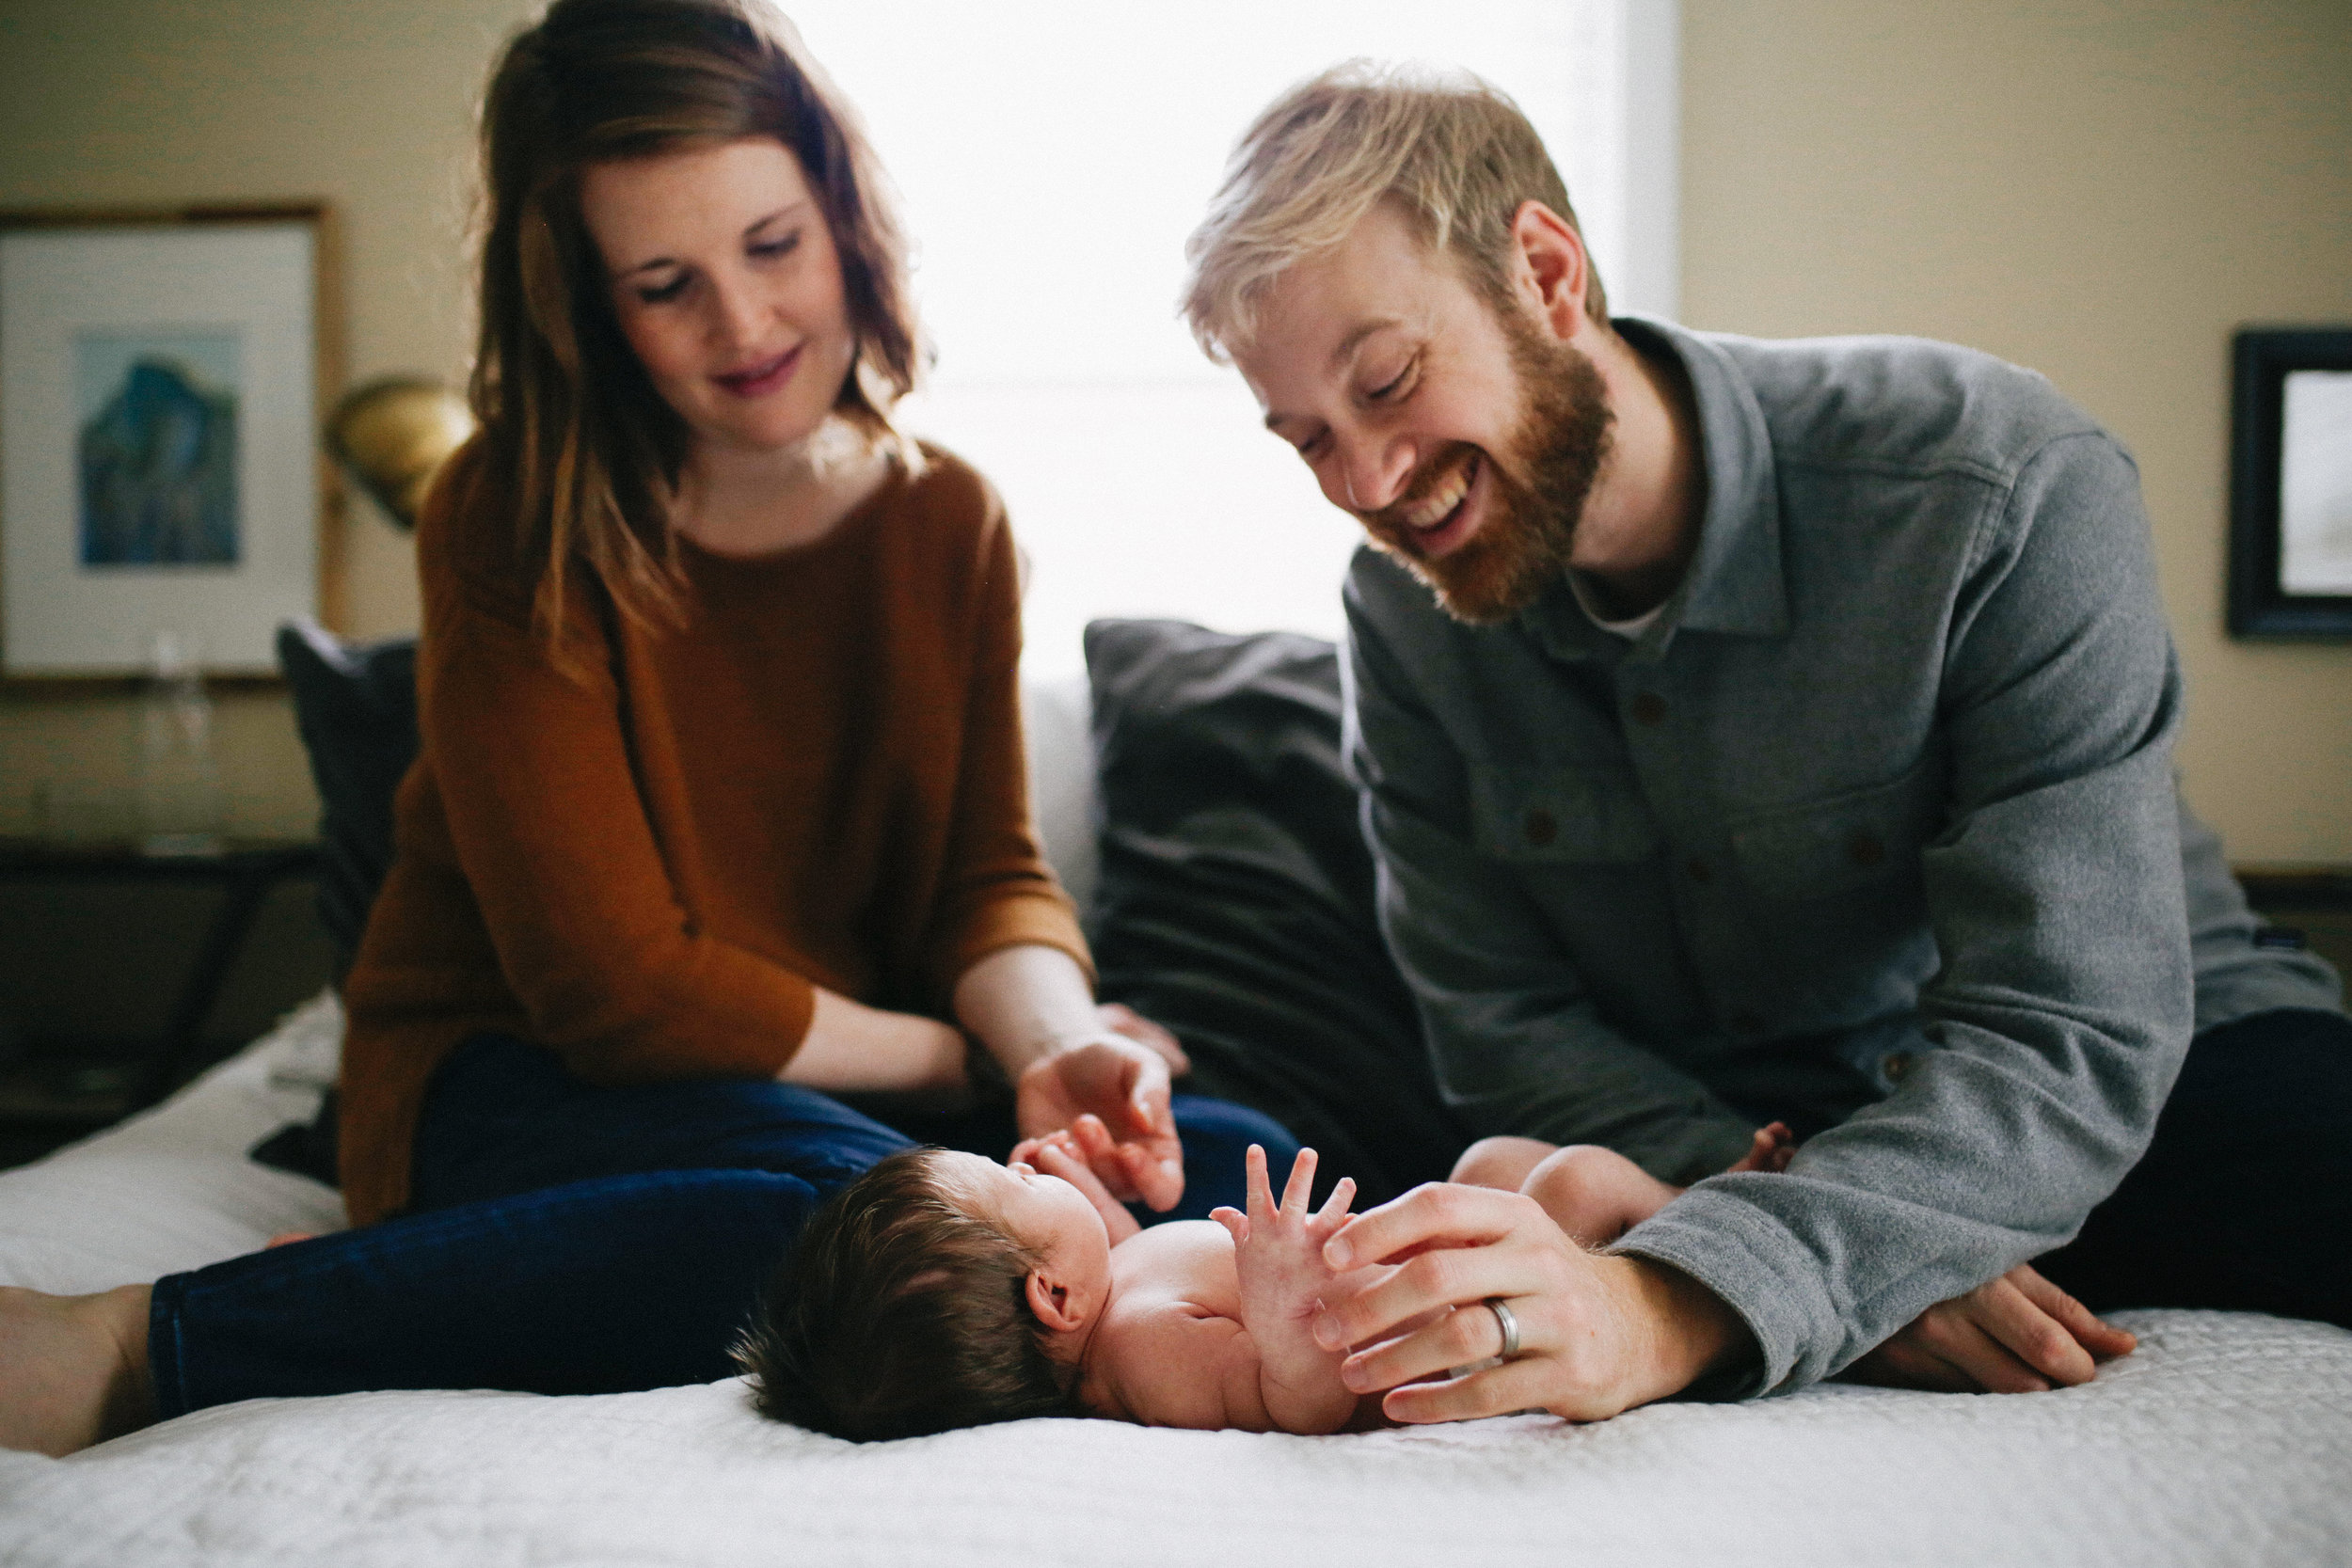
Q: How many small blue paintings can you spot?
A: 1